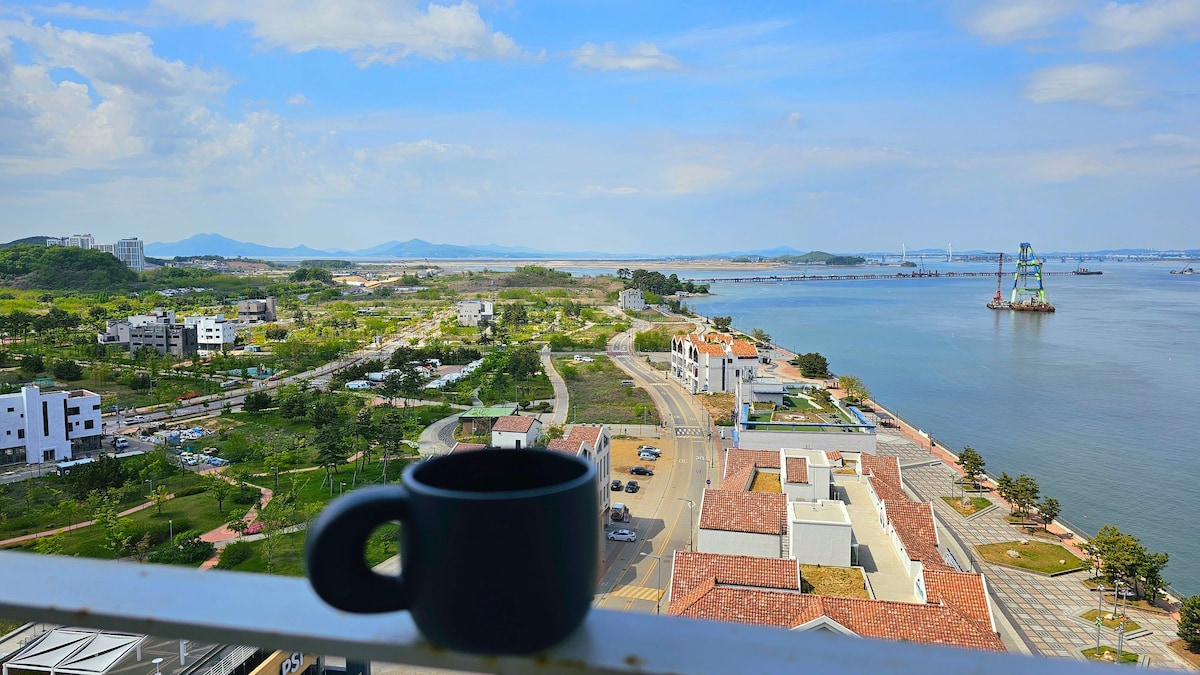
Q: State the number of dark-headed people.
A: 0